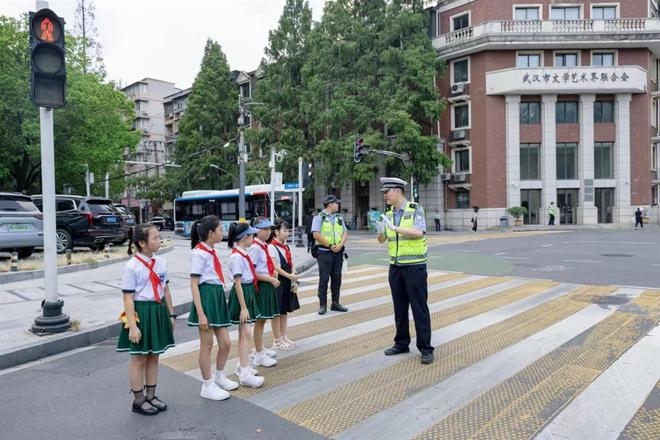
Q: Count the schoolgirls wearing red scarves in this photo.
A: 5